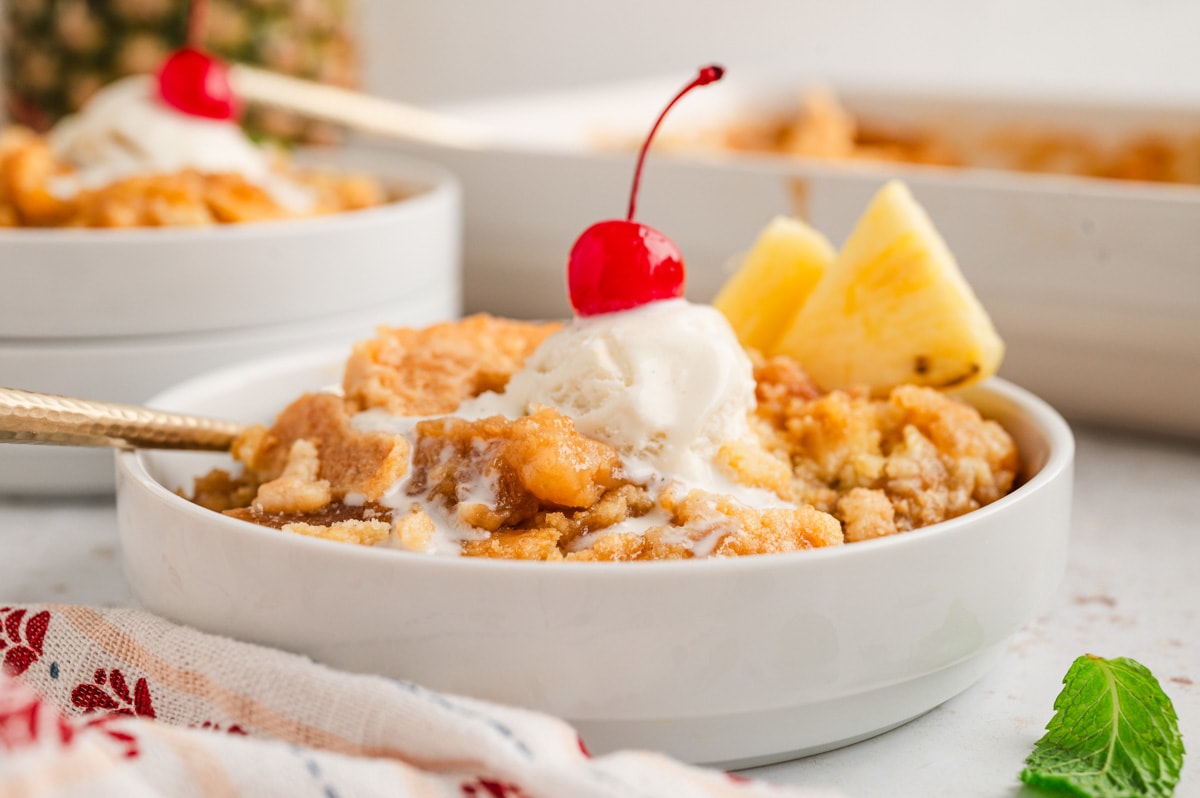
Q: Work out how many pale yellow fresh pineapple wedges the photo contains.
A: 2